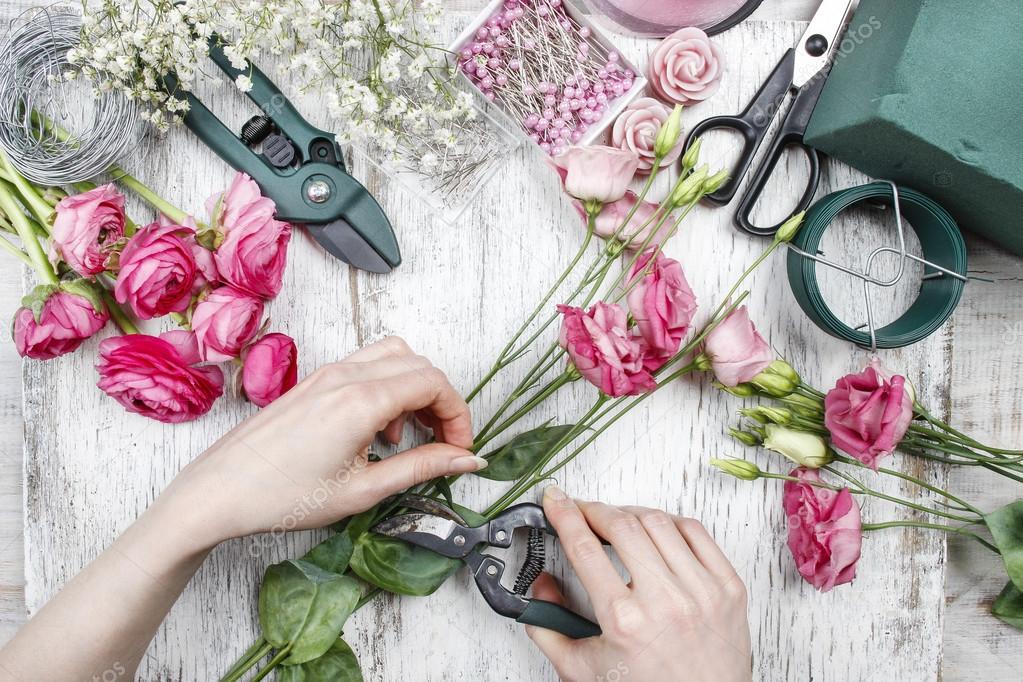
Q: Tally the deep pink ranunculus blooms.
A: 7